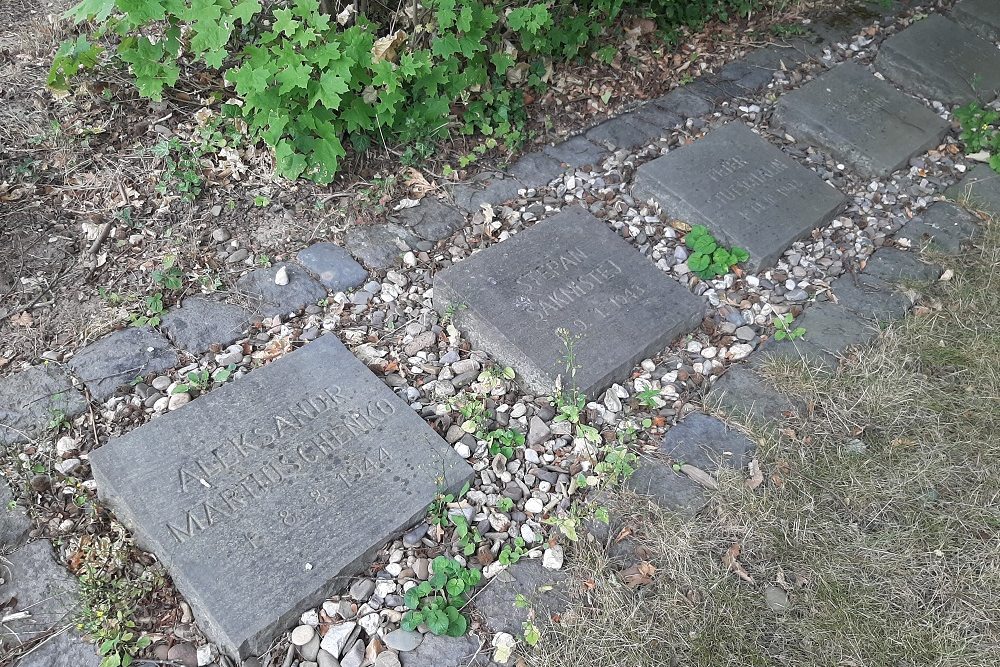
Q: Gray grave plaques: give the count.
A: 6